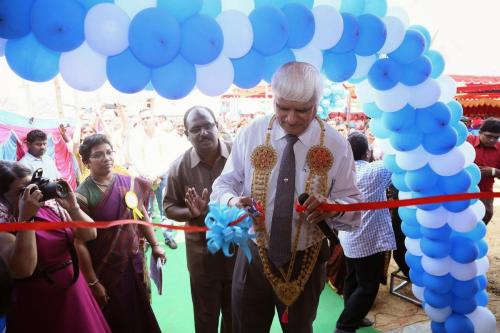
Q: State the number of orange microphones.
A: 0